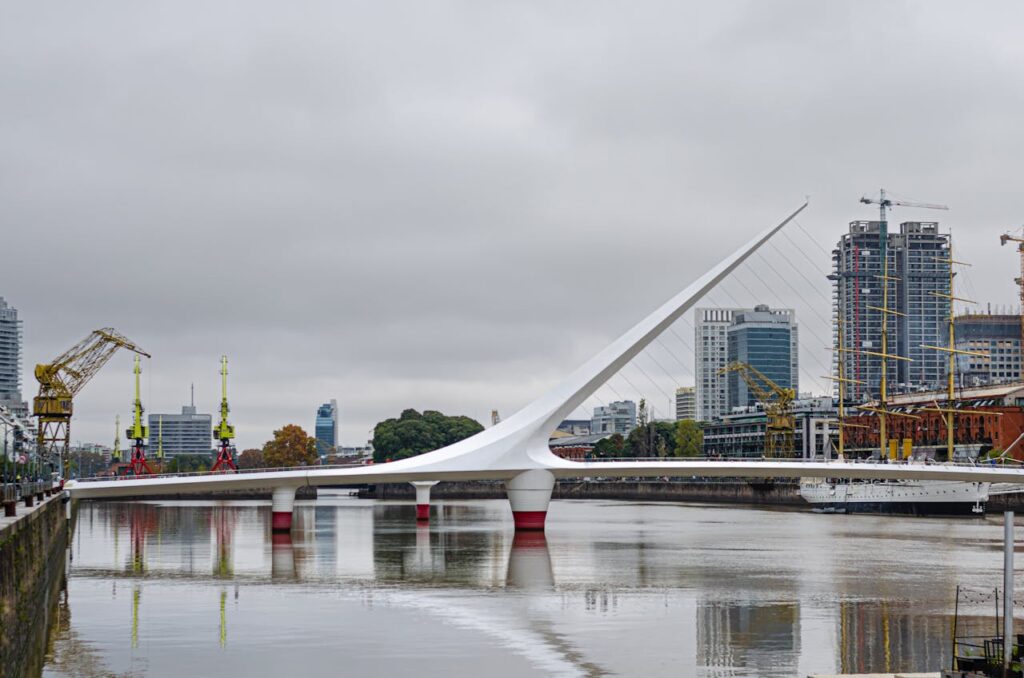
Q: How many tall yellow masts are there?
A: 3